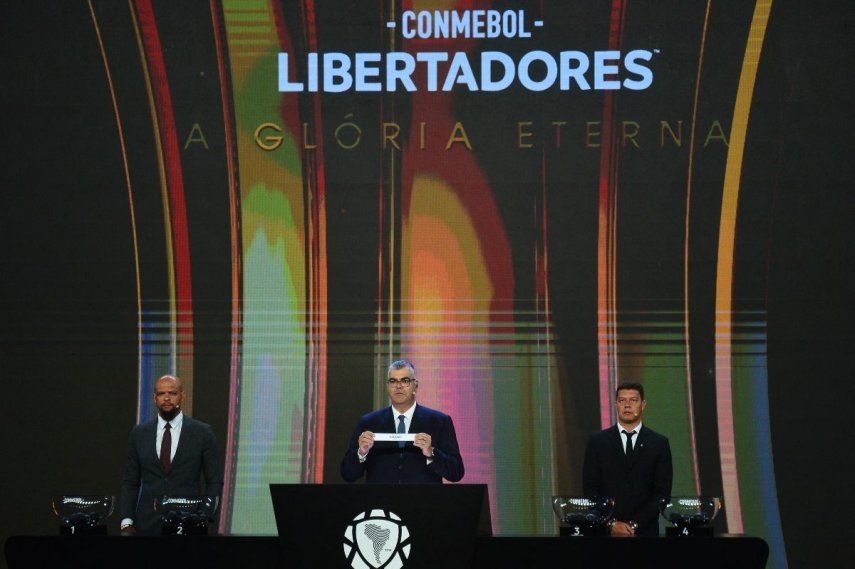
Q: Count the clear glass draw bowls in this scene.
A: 4